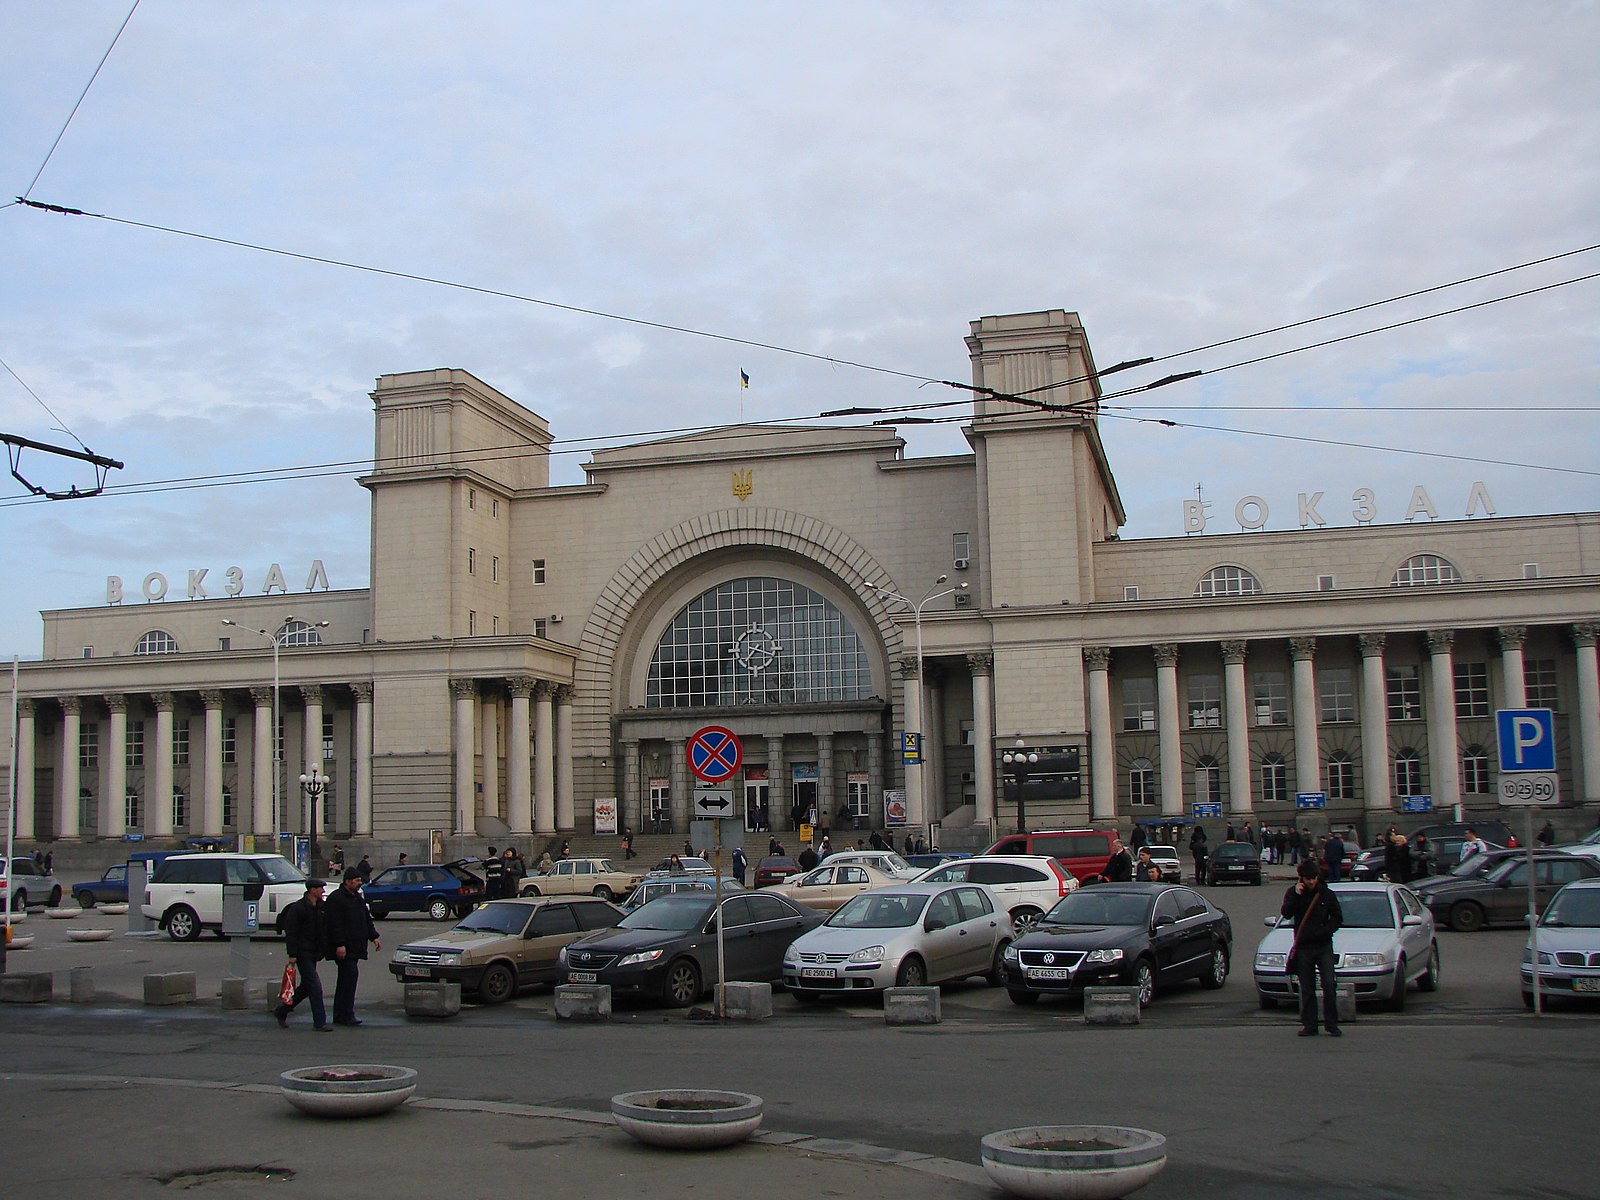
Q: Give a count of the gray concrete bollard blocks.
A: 11